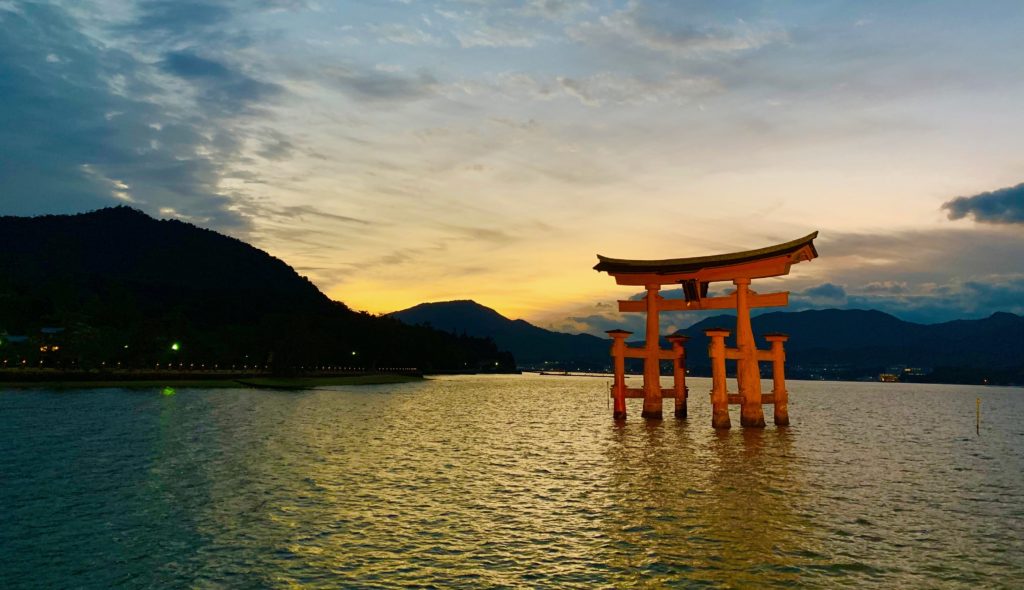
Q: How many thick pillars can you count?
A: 2